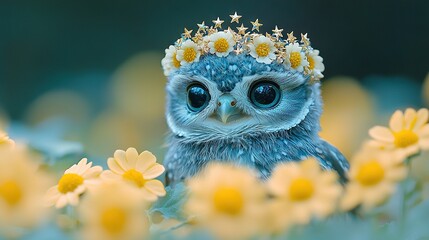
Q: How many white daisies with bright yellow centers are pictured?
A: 6